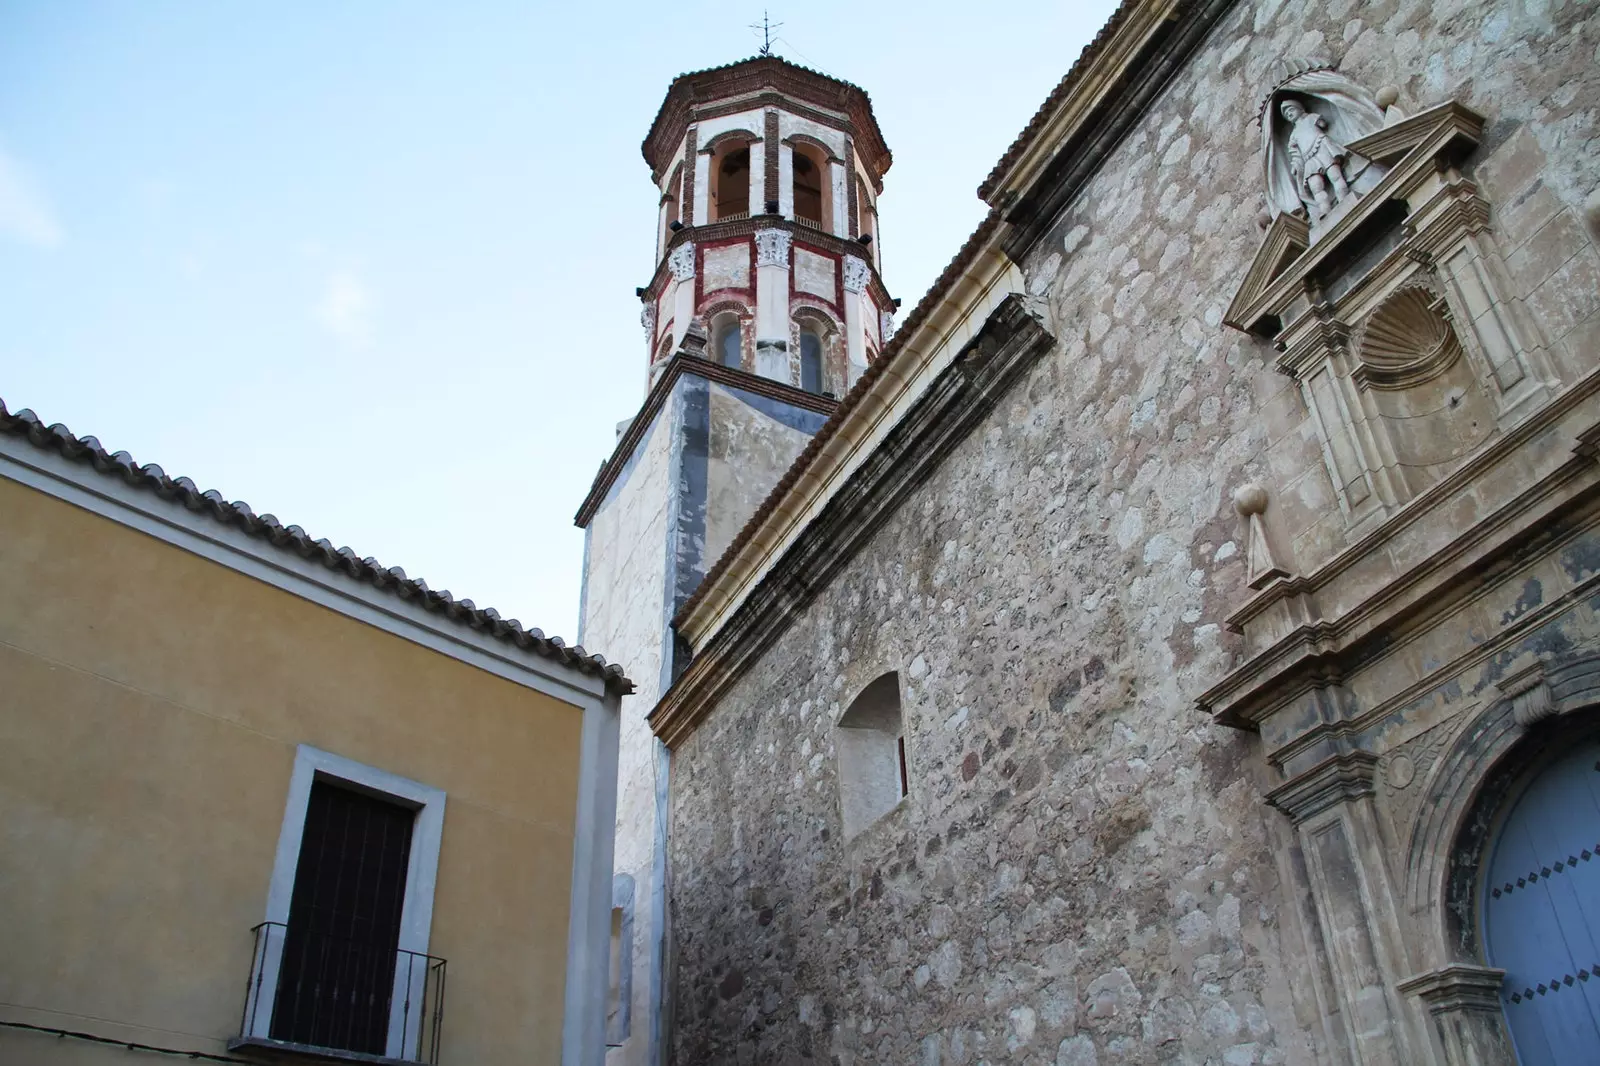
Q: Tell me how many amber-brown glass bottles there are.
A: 0